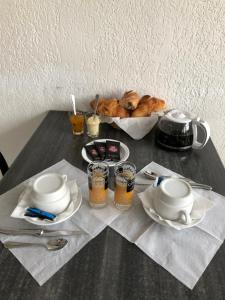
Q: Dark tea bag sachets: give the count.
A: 3